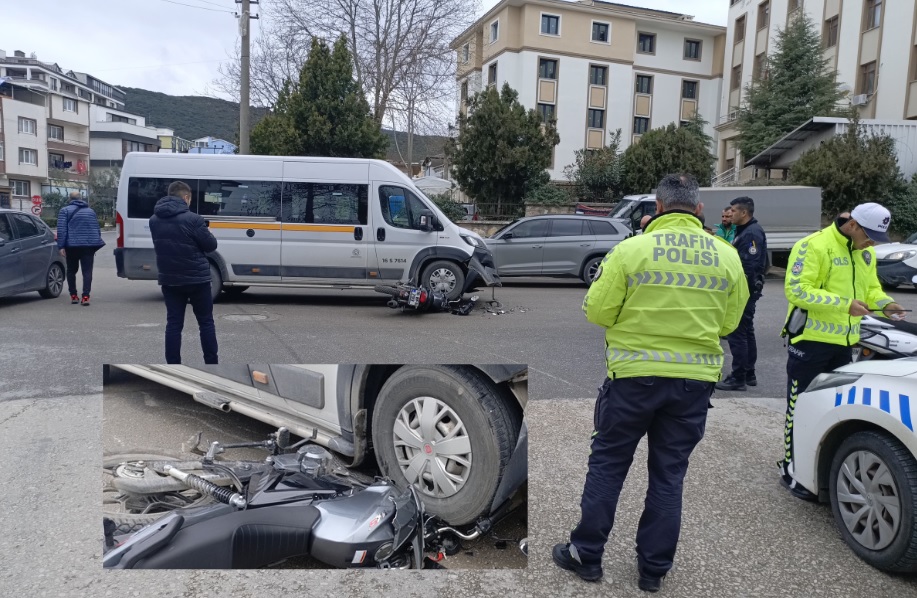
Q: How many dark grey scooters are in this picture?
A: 1